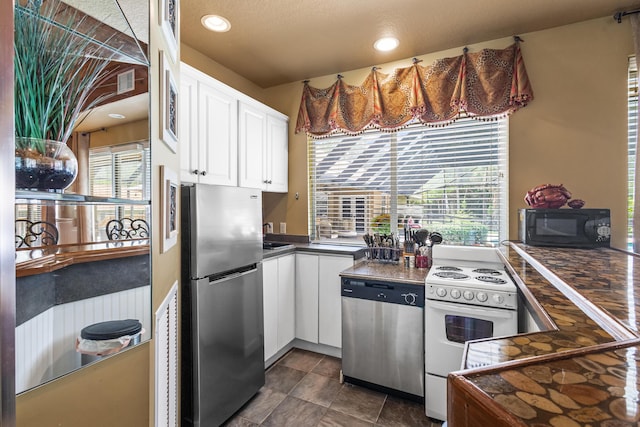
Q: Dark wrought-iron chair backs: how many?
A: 2